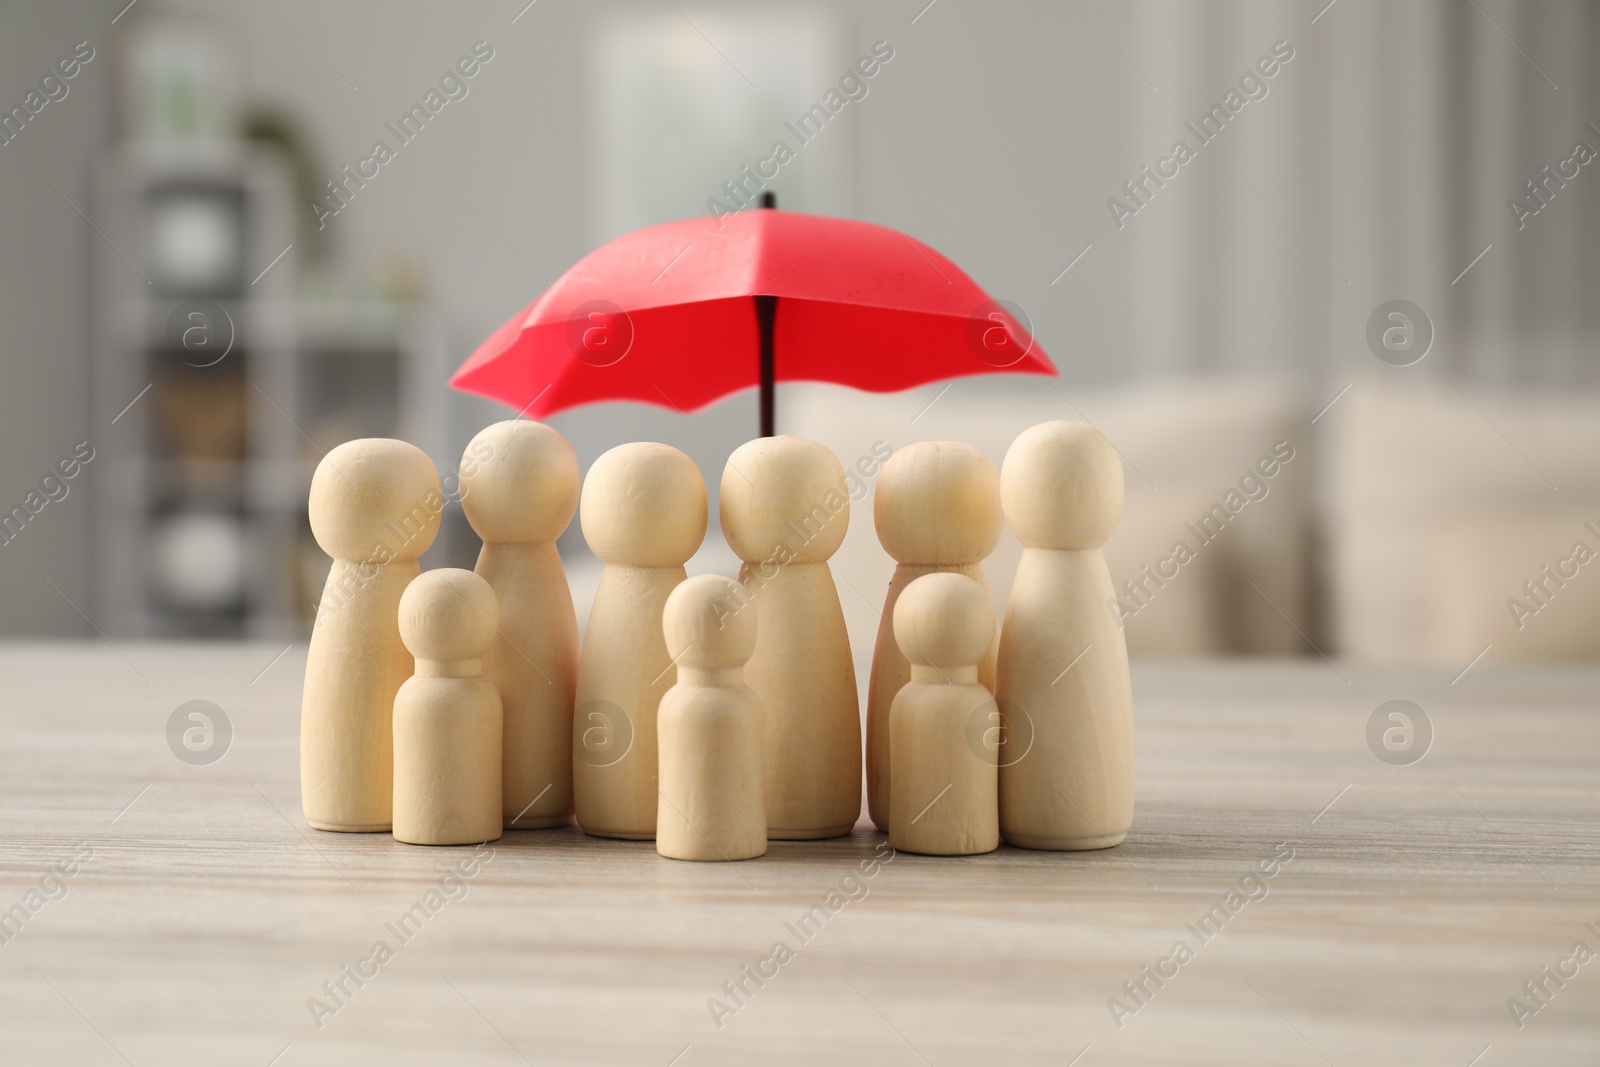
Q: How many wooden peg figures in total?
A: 9